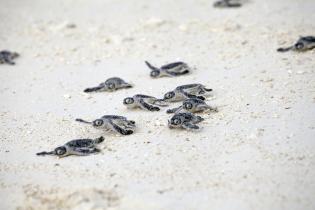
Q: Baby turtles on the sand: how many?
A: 11